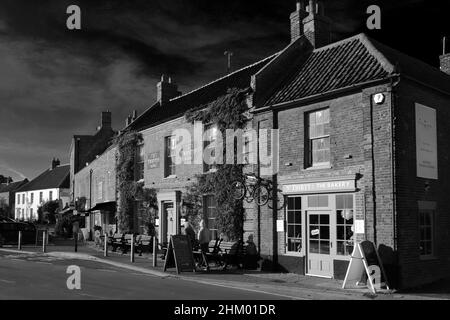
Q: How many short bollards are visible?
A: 5